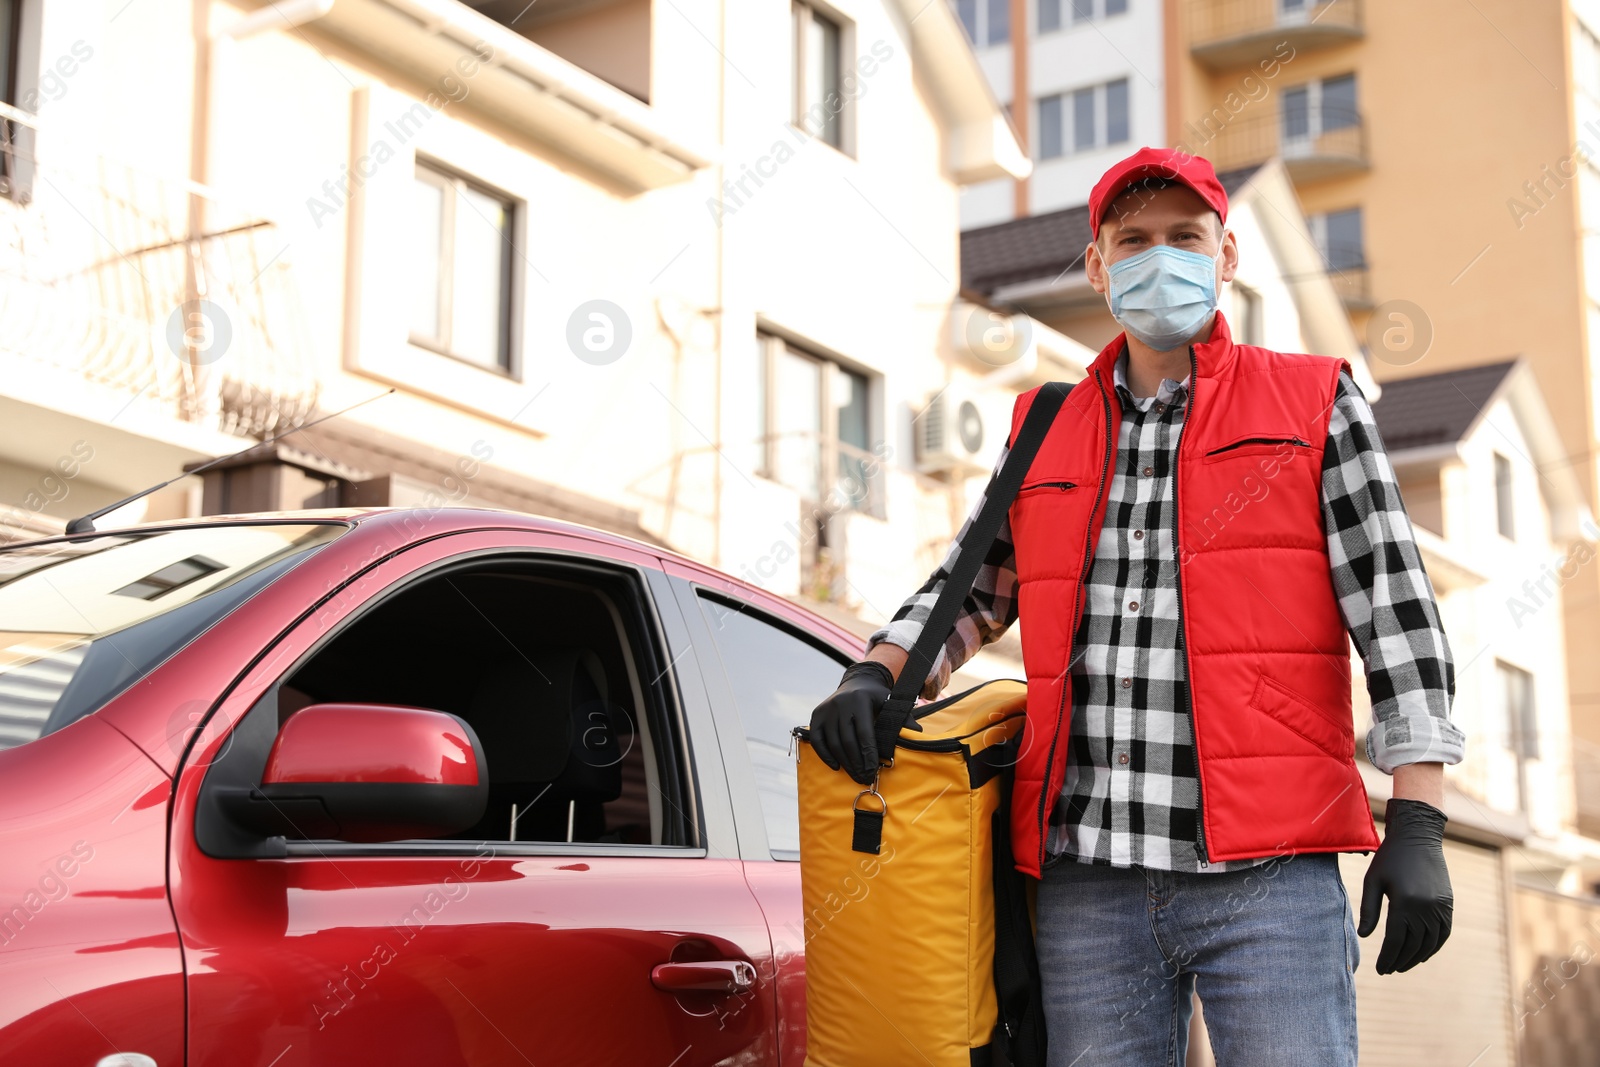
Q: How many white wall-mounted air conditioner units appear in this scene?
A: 1